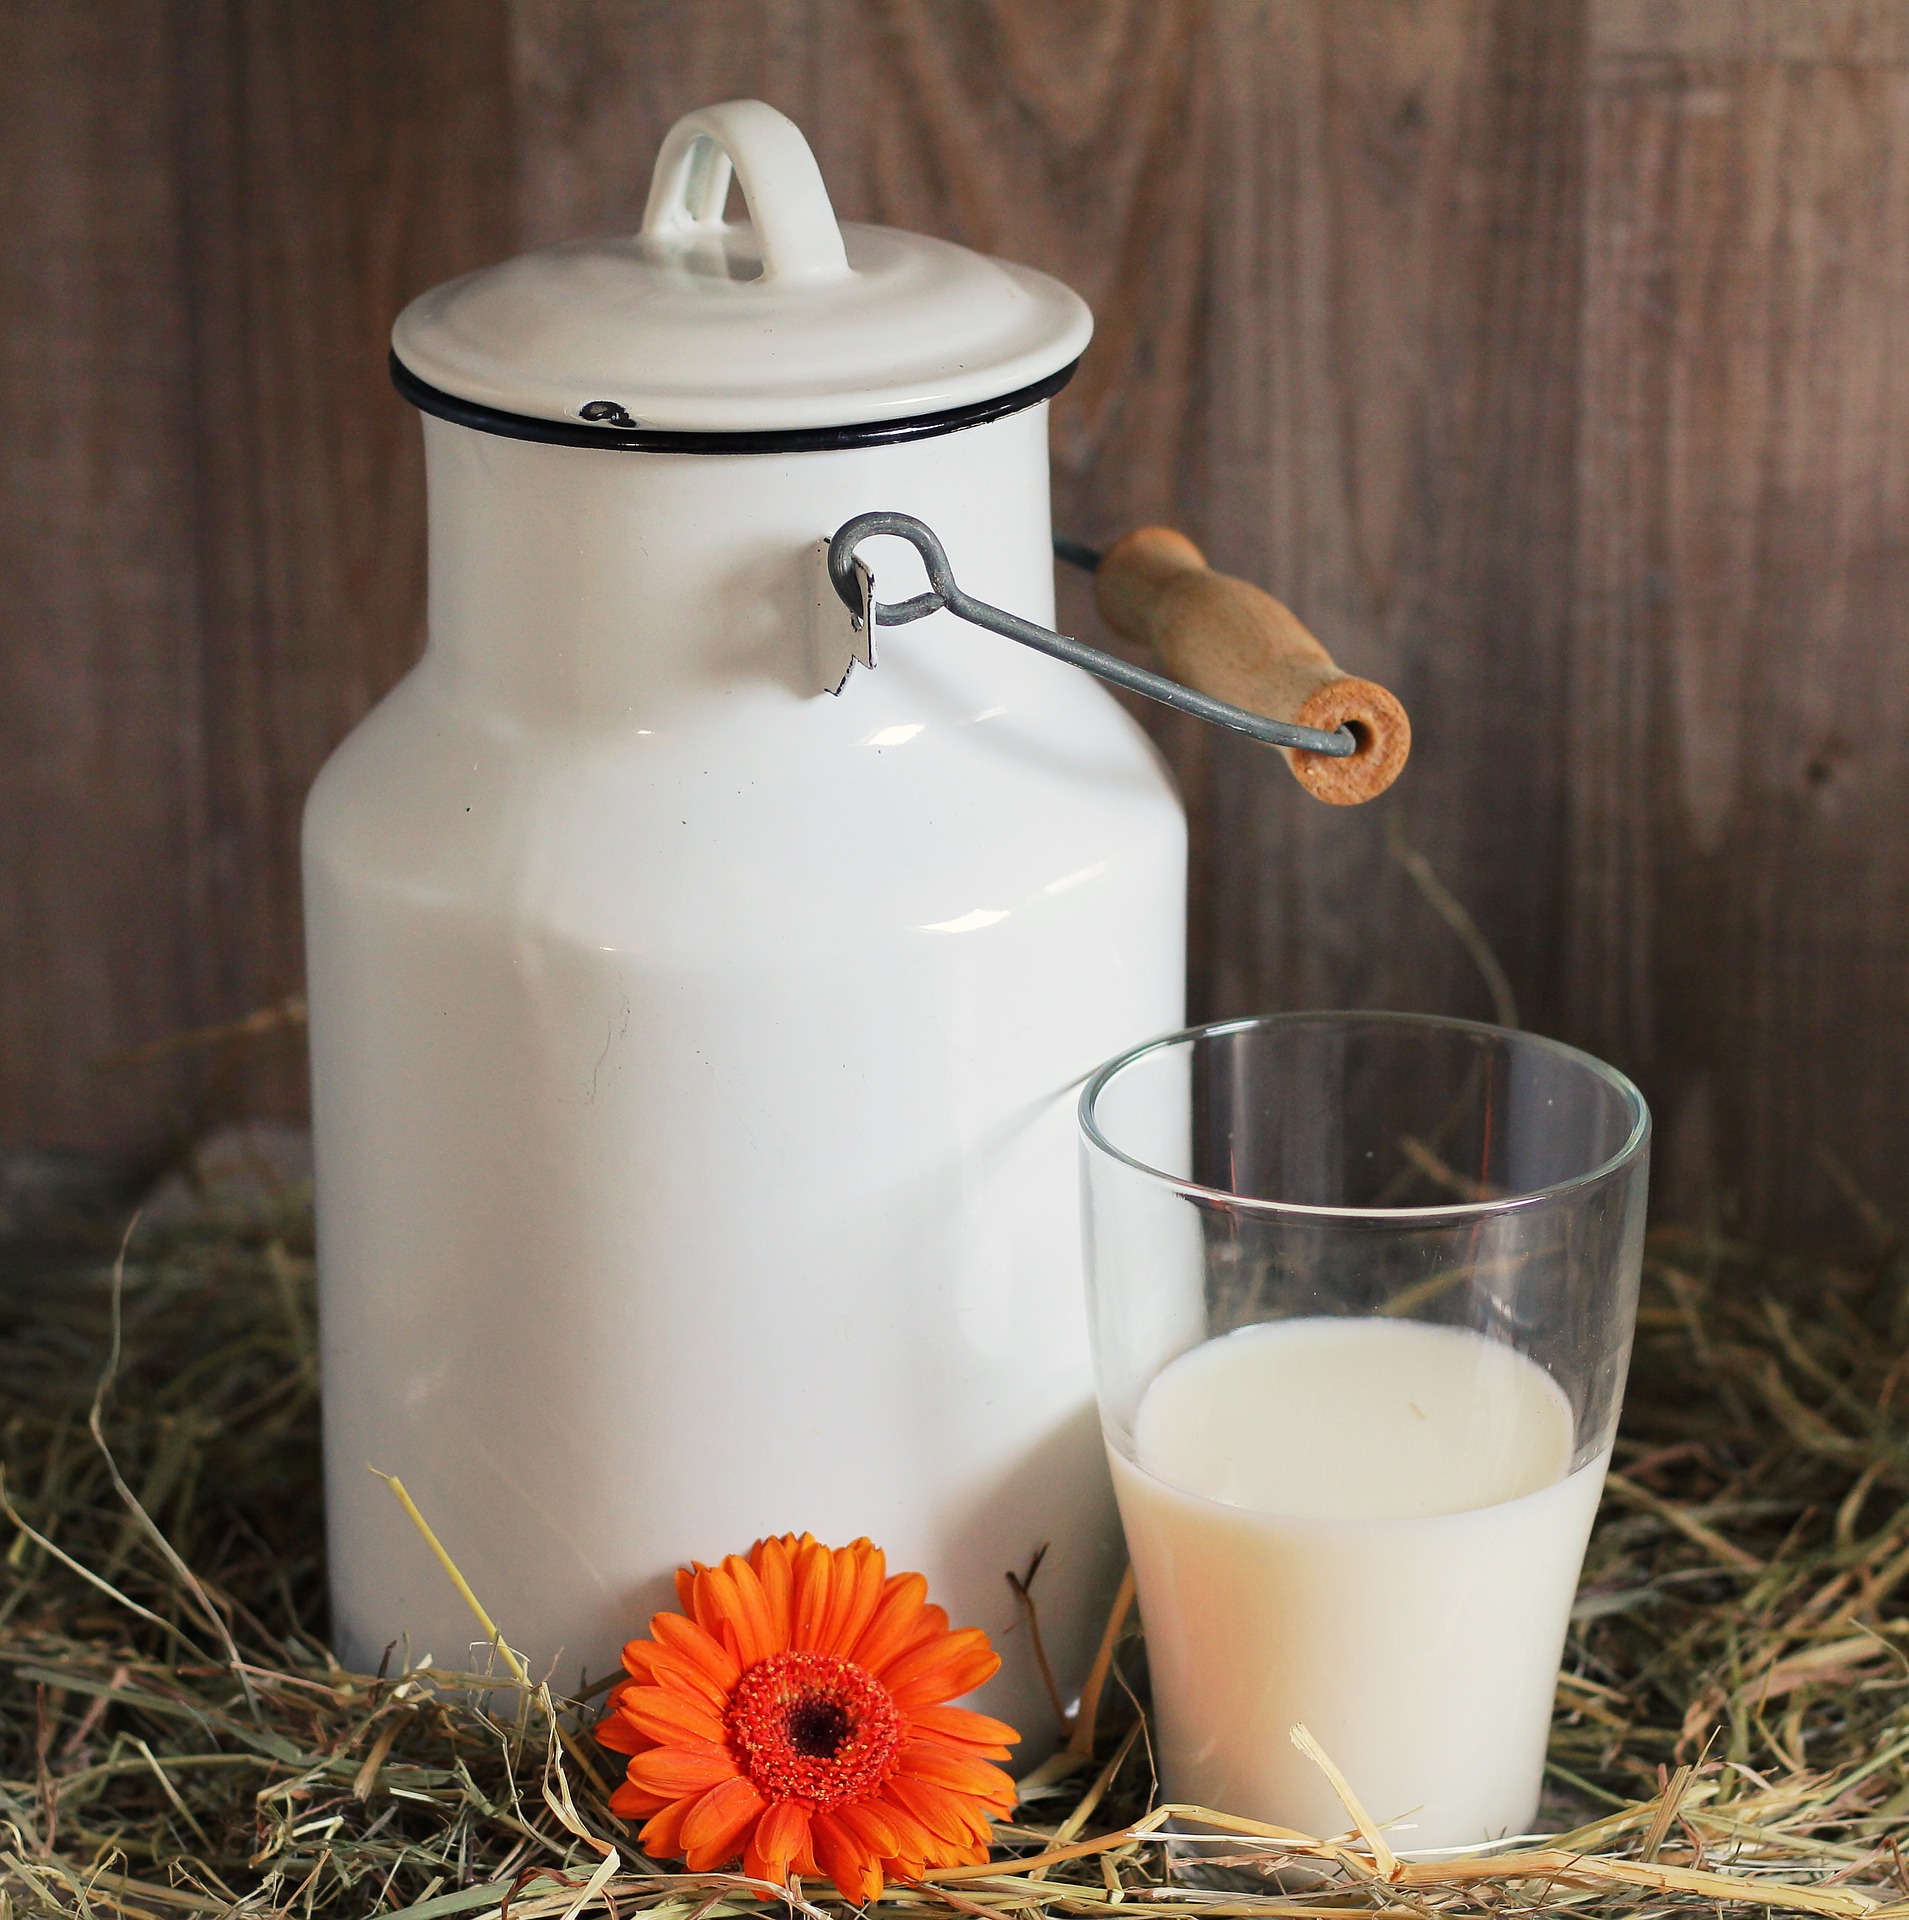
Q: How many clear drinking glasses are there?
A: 1